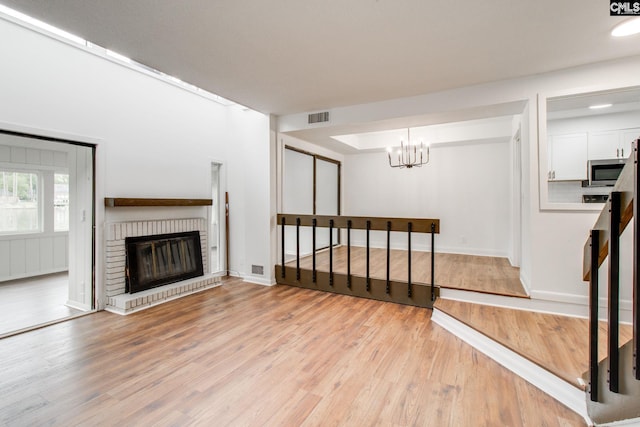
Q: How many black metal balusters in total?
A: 12